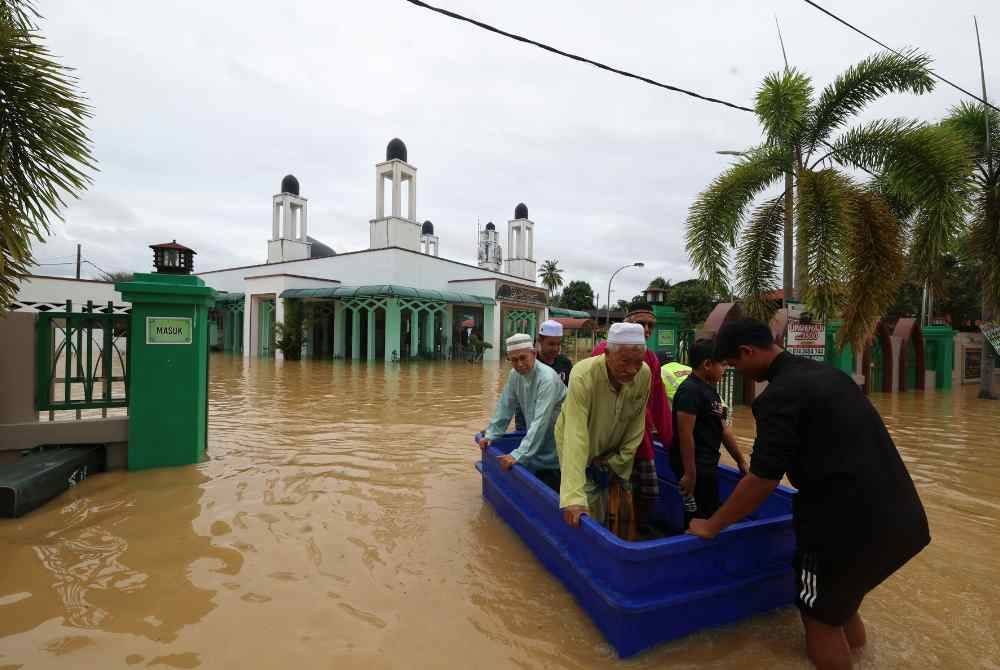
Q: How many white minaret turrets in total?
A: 5